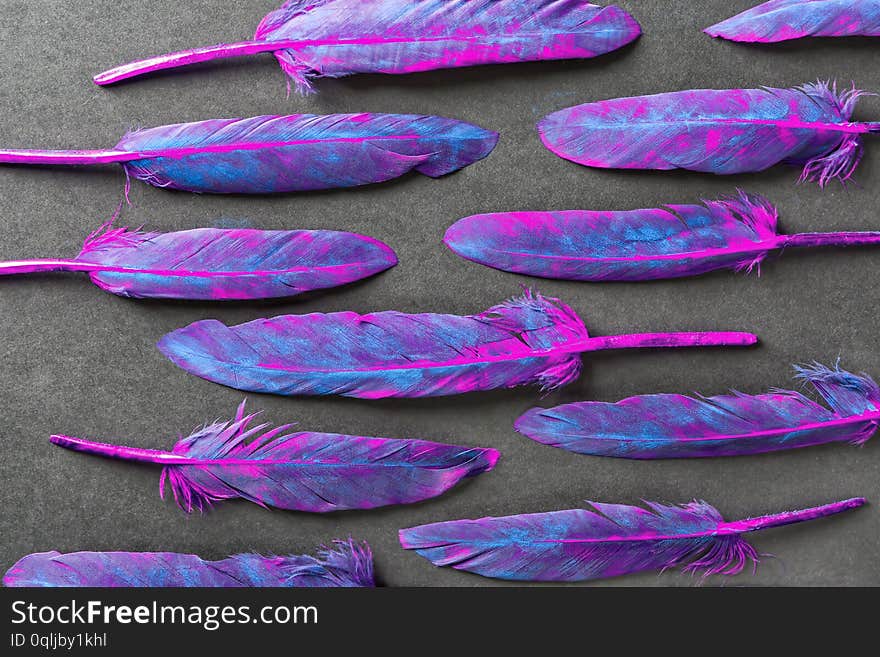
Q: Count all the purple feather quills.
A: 11